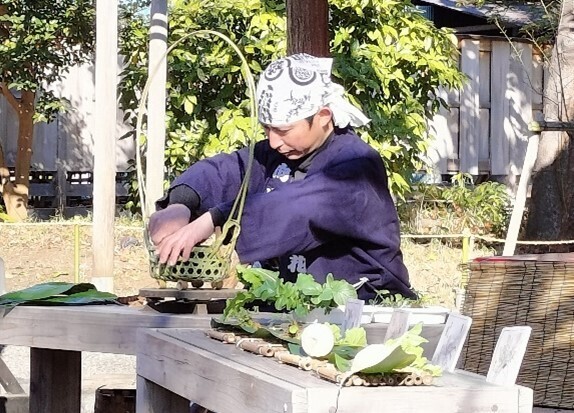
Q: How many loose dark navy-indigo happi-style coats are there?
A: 1